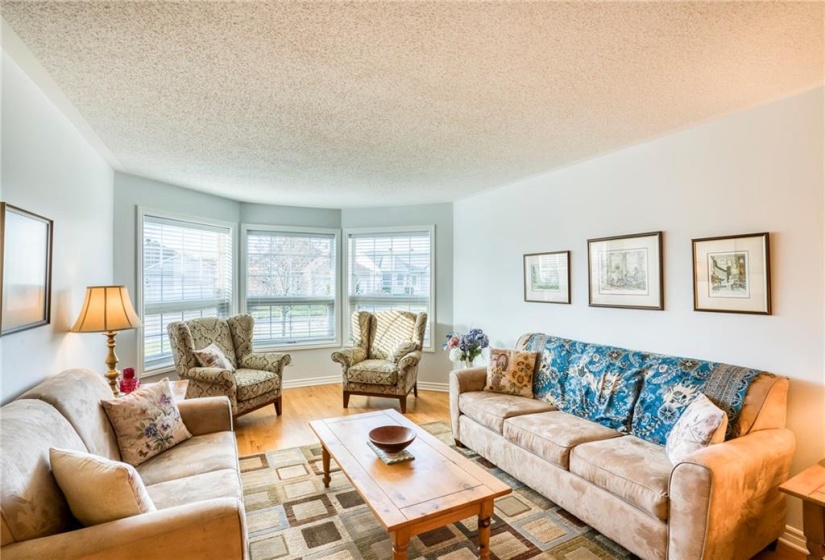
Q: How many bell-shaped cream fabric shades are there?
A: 1